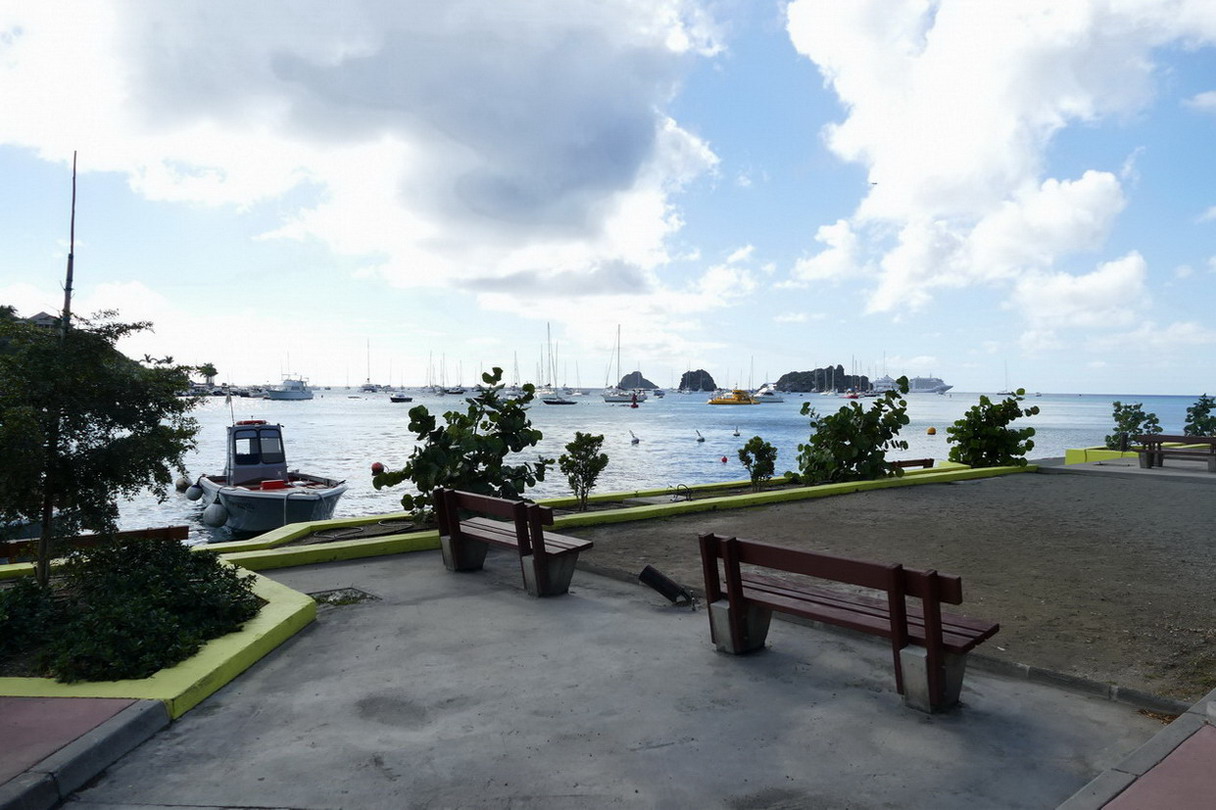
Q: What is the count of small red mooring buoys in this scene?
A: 2